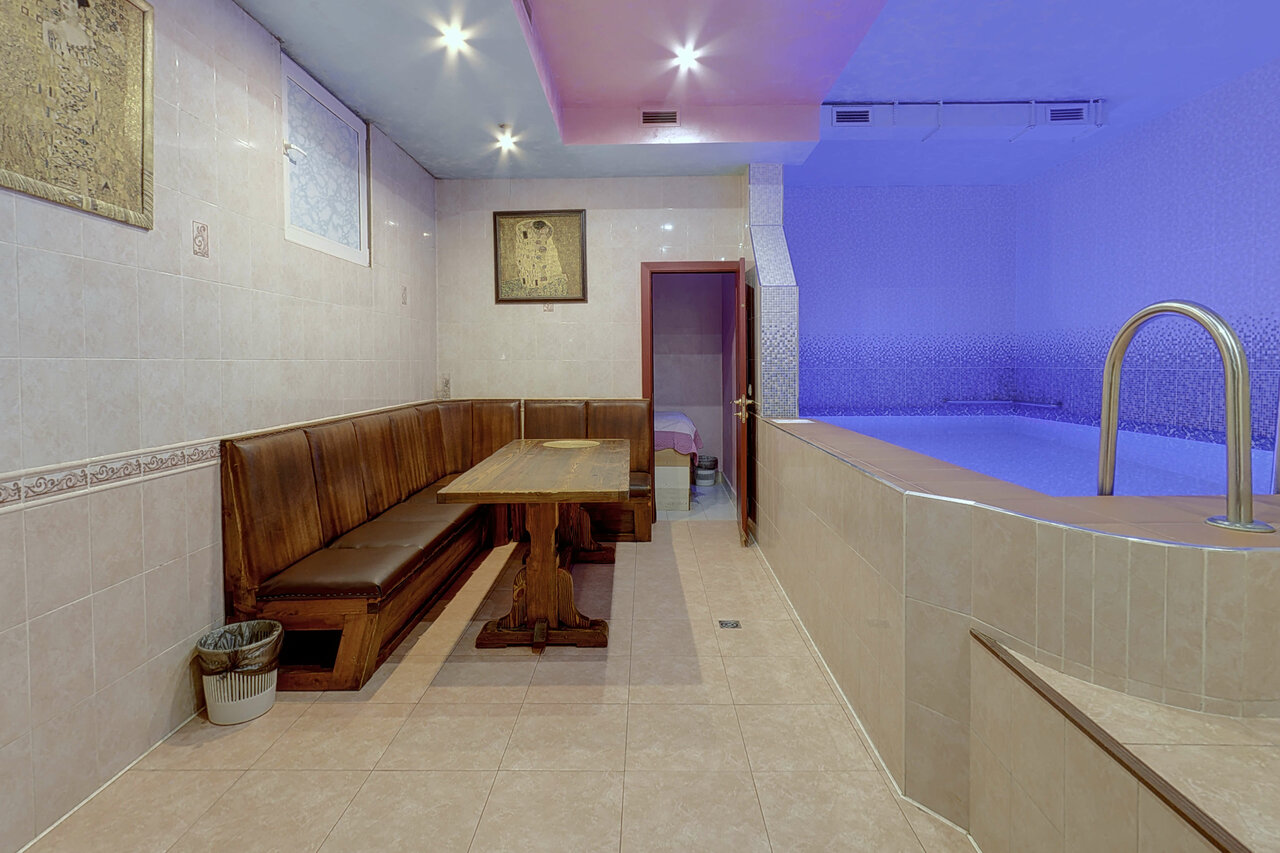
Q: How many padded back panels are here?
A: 9